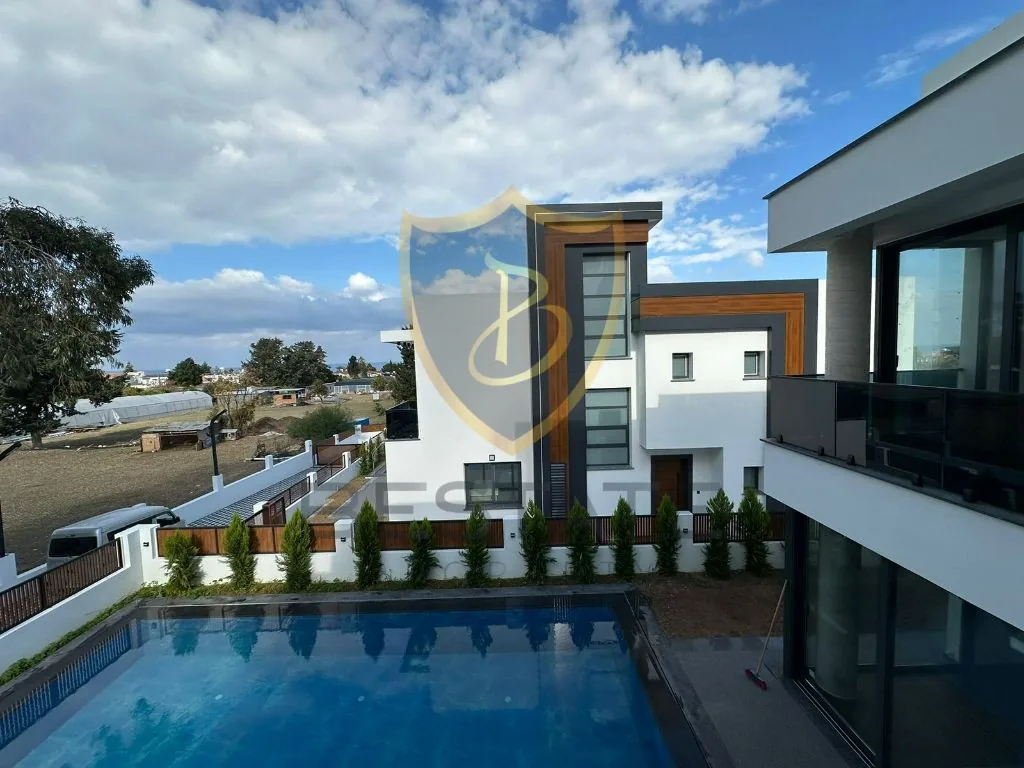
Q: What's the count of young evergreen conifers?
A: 12